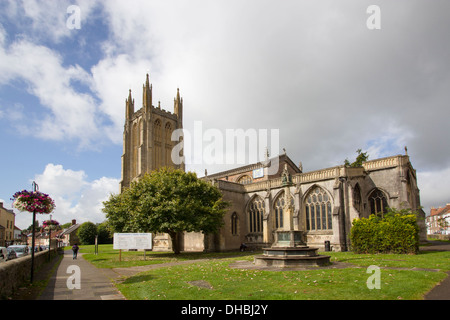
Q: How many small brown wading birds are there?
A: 0